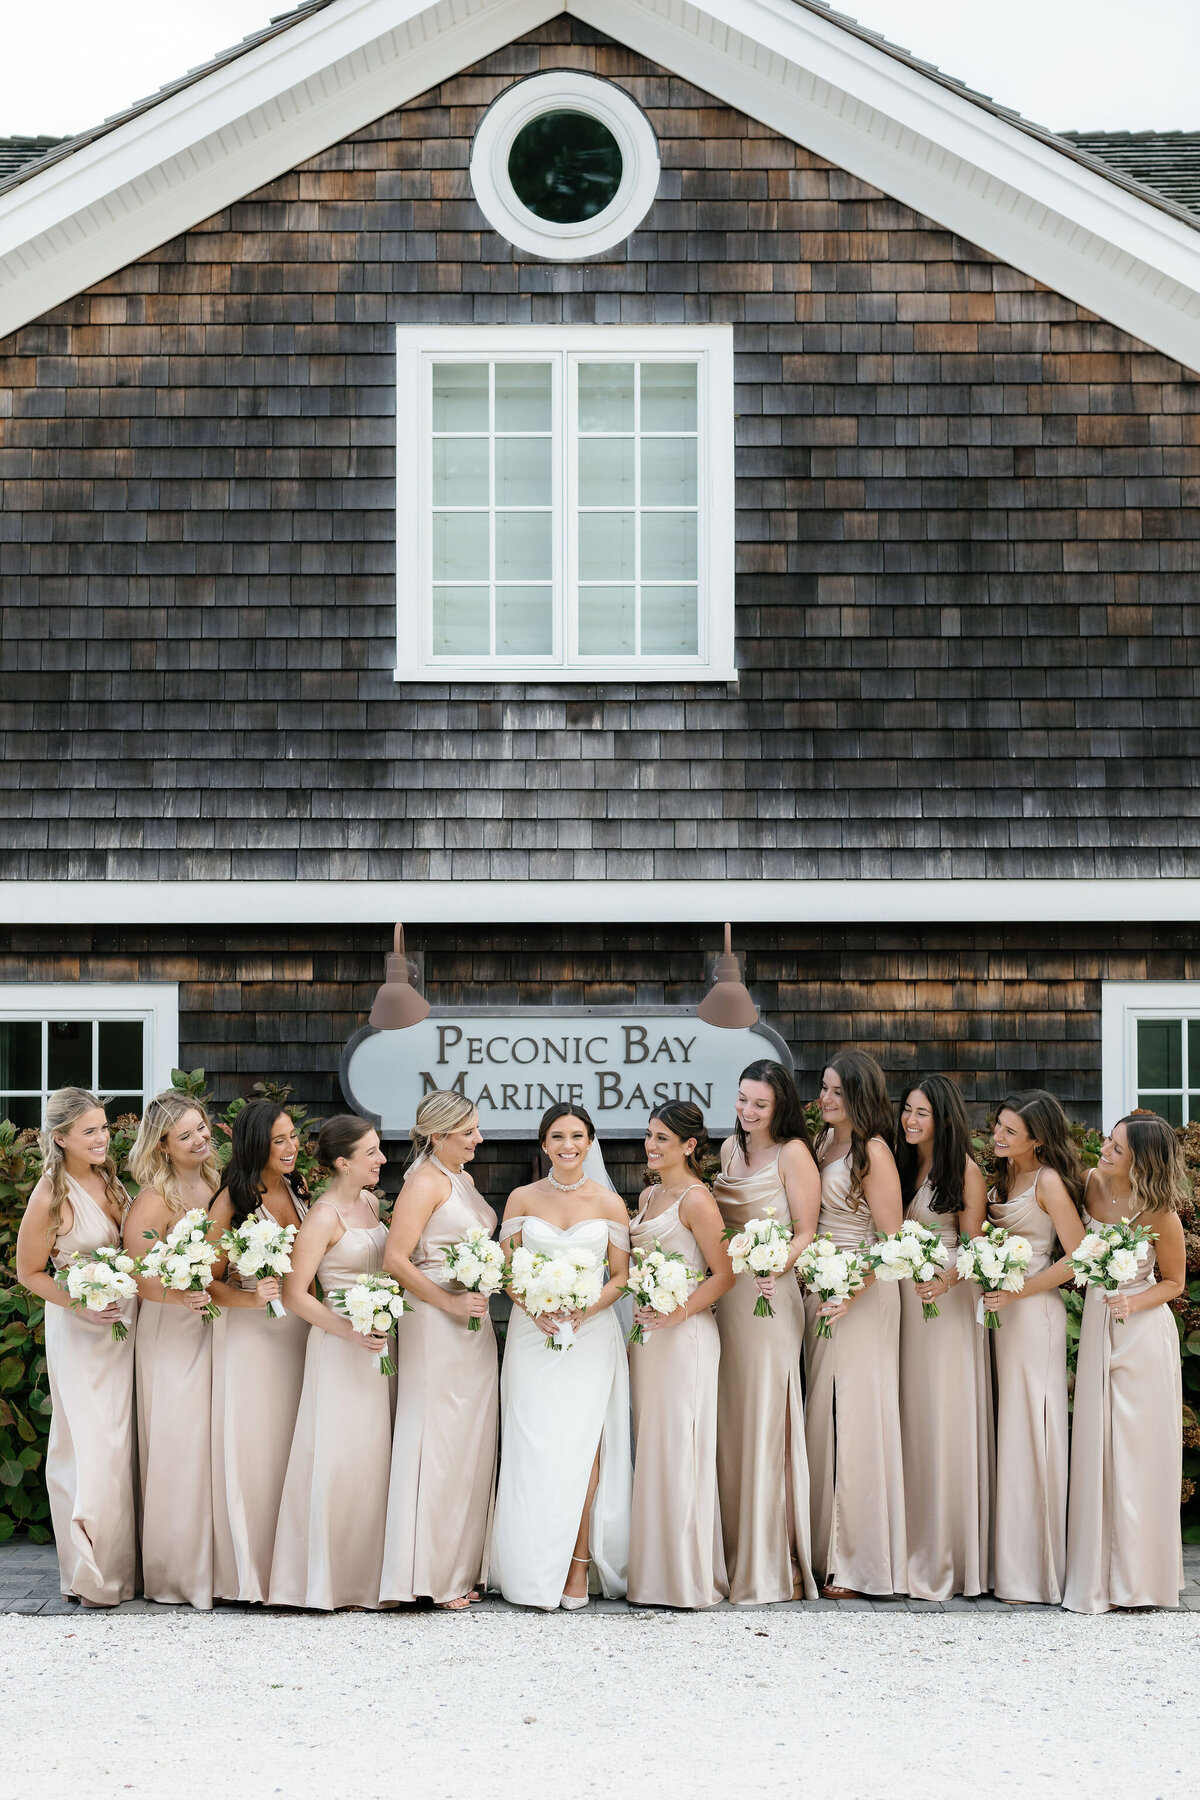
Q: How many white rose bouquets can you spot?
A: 12